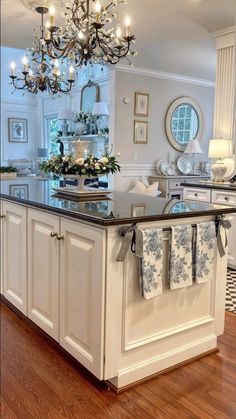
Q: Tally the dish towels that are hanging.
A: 3